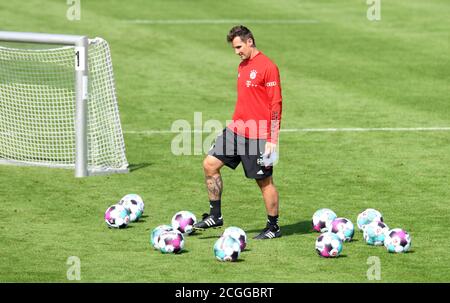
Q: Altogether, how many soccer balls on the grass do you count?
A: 13